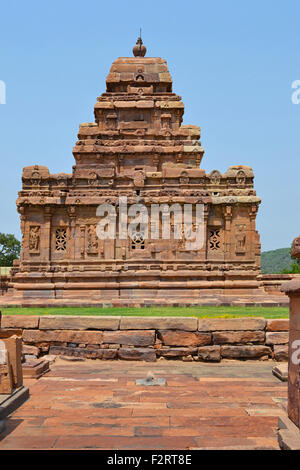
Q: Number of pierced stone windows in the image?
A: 3